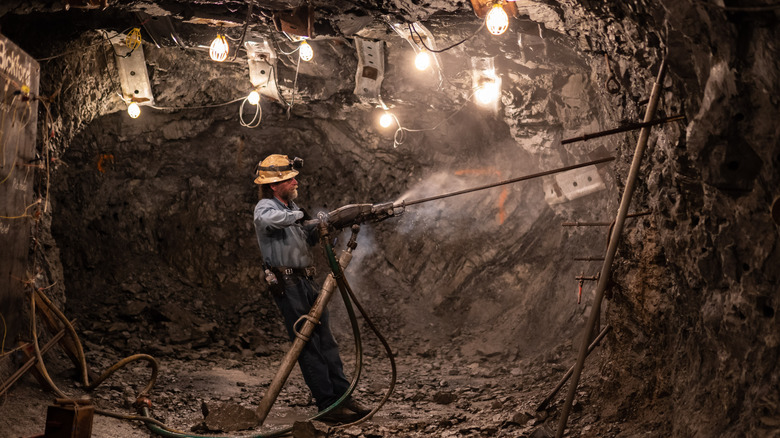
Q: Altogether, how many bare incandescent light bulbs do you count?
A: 8